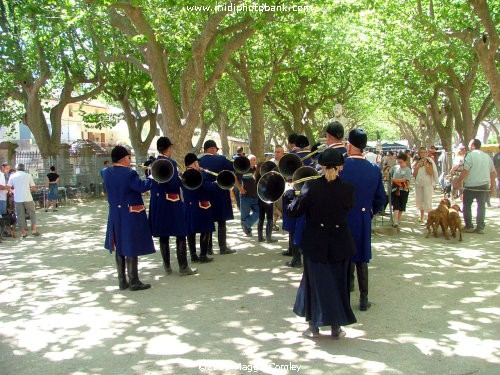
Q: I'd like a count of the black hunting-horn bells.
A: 8